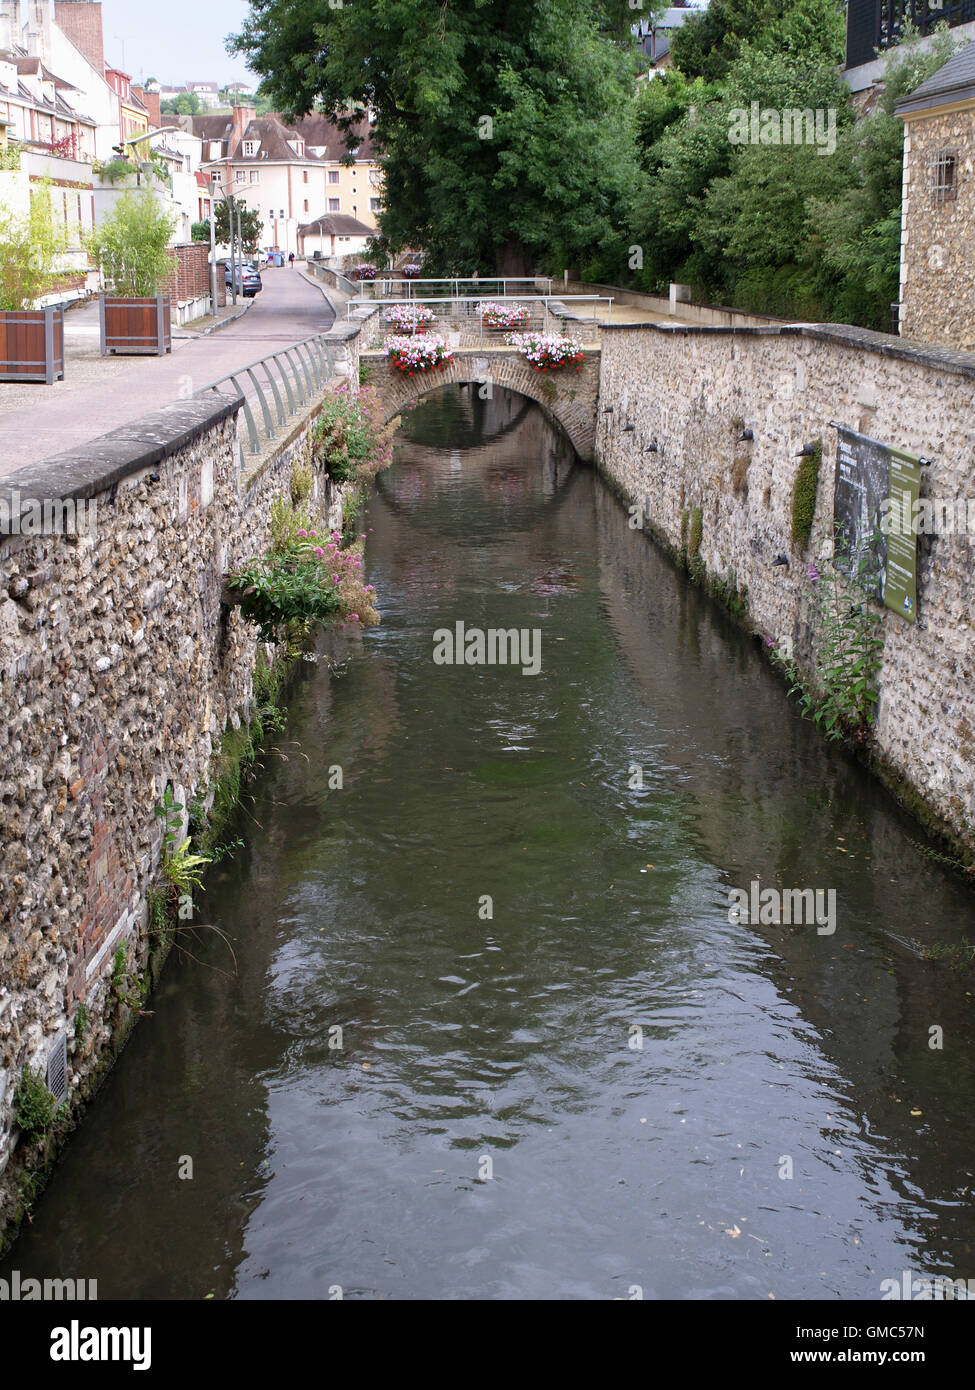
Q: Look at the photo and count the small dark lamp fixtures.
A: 6